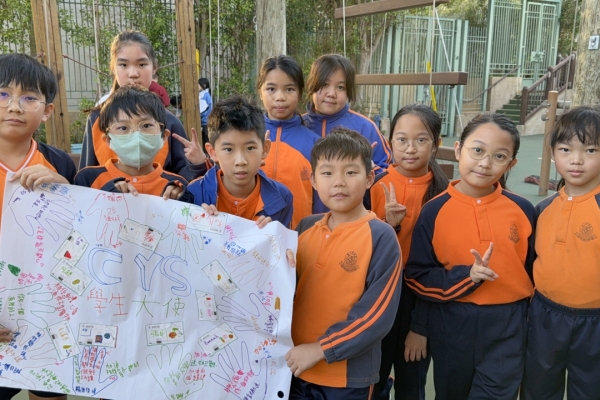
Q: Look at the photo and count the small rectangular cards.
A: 10